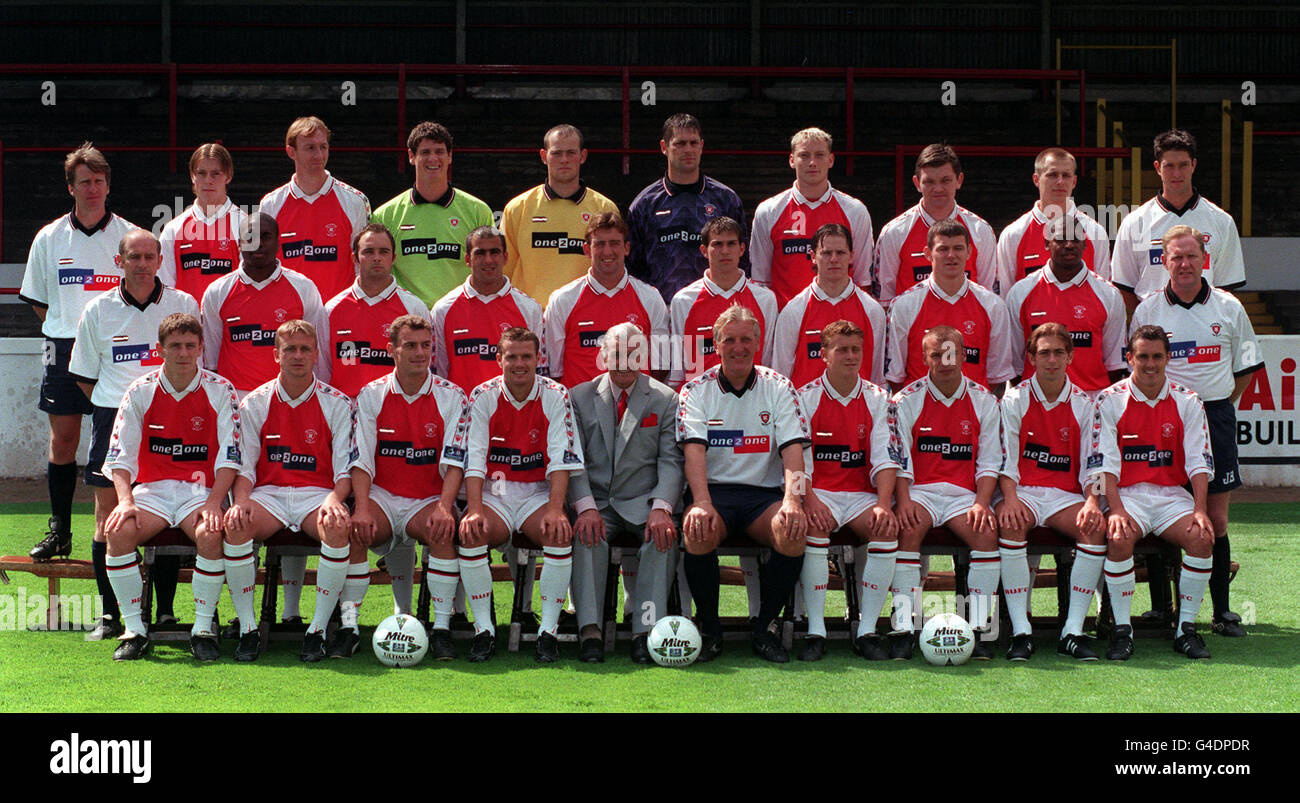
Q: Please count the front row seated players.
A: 8